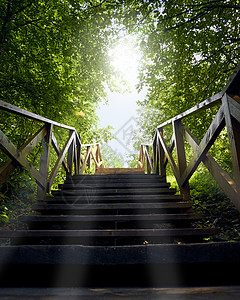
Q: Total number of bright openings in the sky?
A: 1